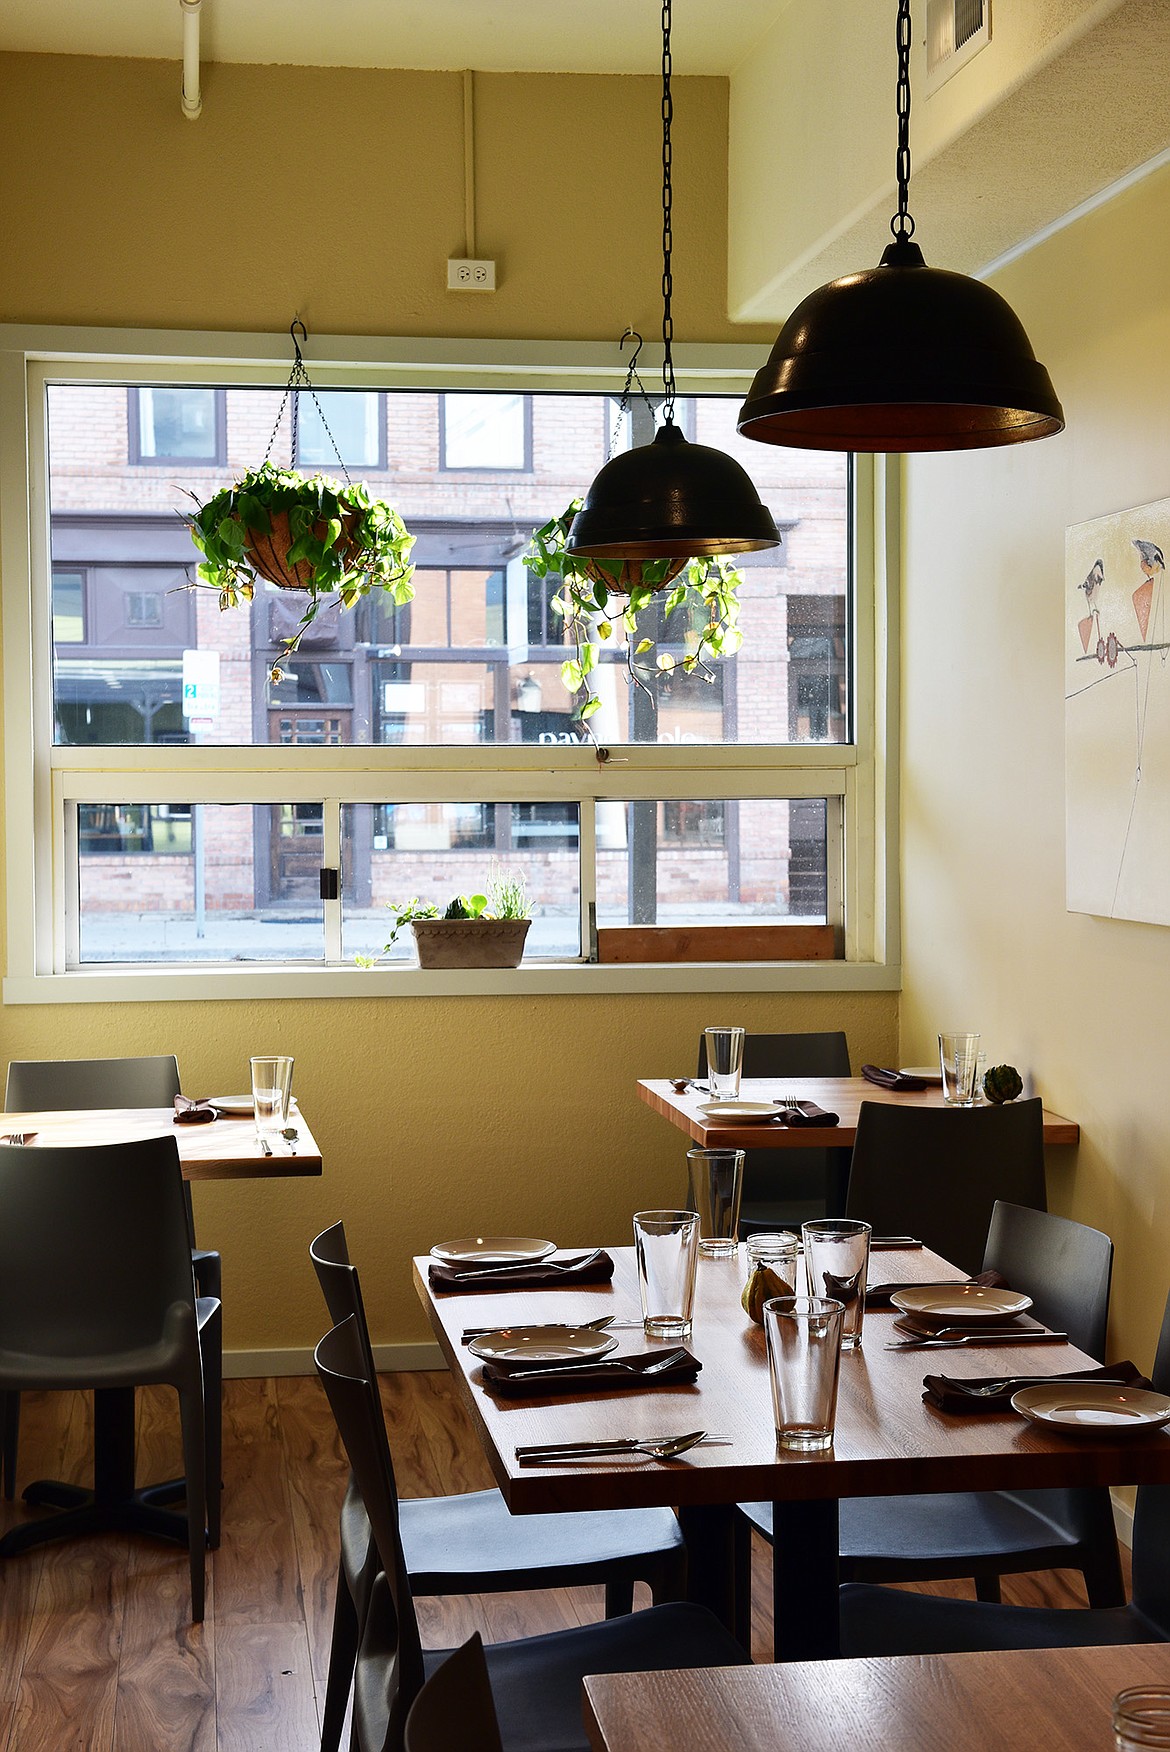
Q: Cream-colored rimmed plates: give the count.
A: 7